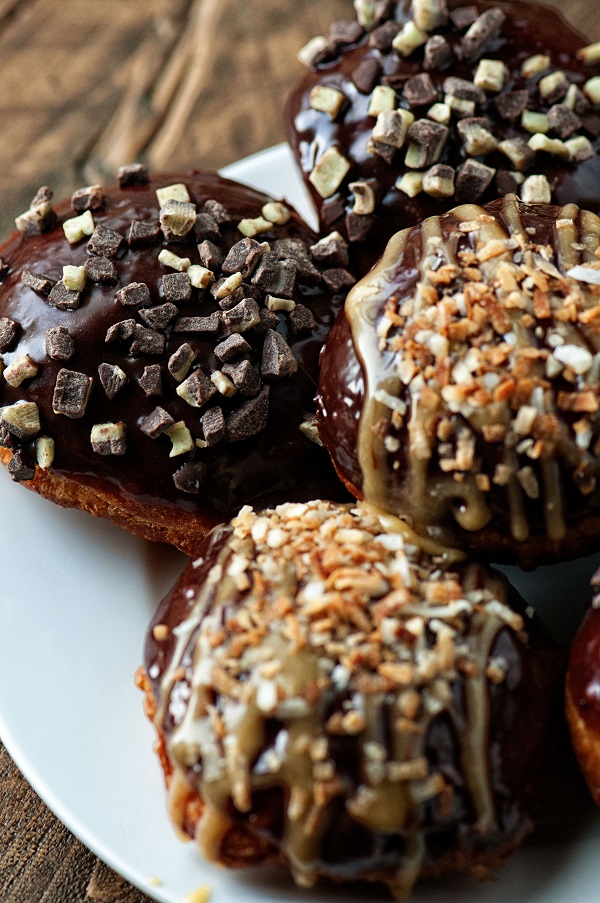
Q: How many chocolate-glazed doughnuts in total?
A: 5